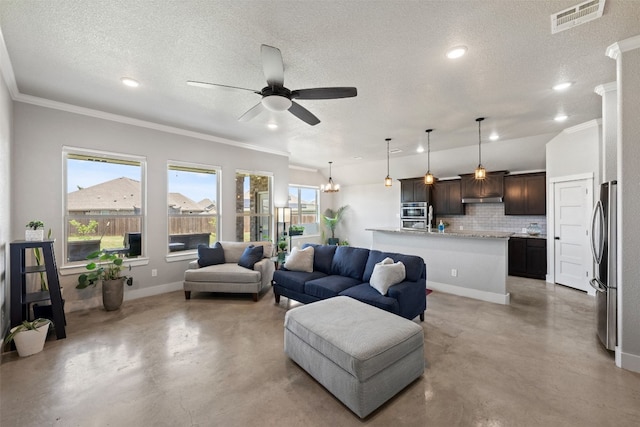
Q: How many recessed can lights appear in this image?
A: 7